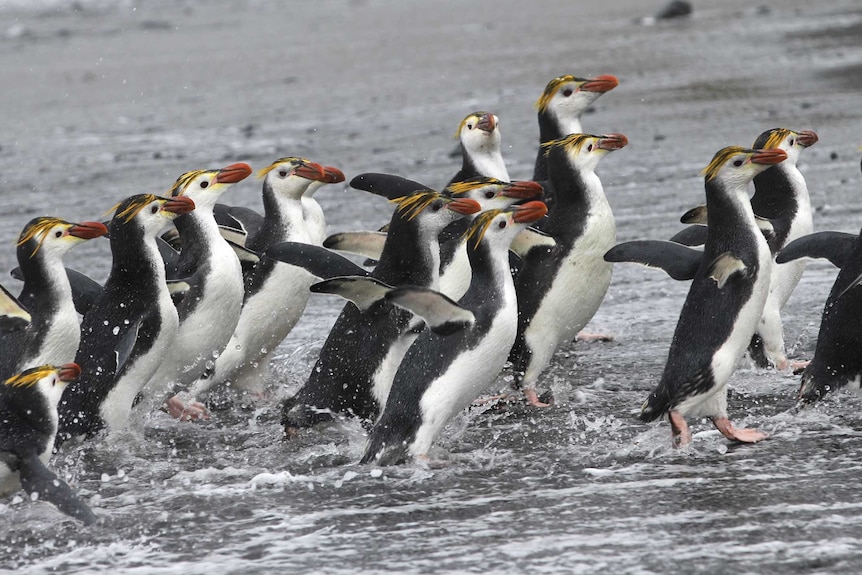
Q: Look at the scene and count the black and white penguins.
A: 15